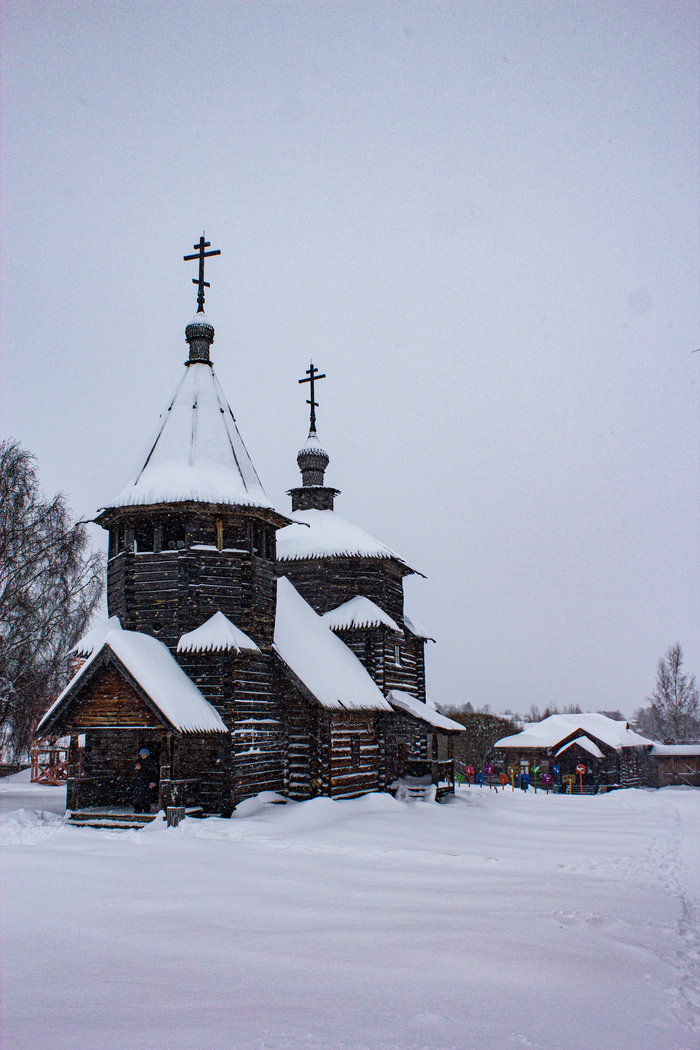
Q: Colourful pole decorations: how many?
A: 12